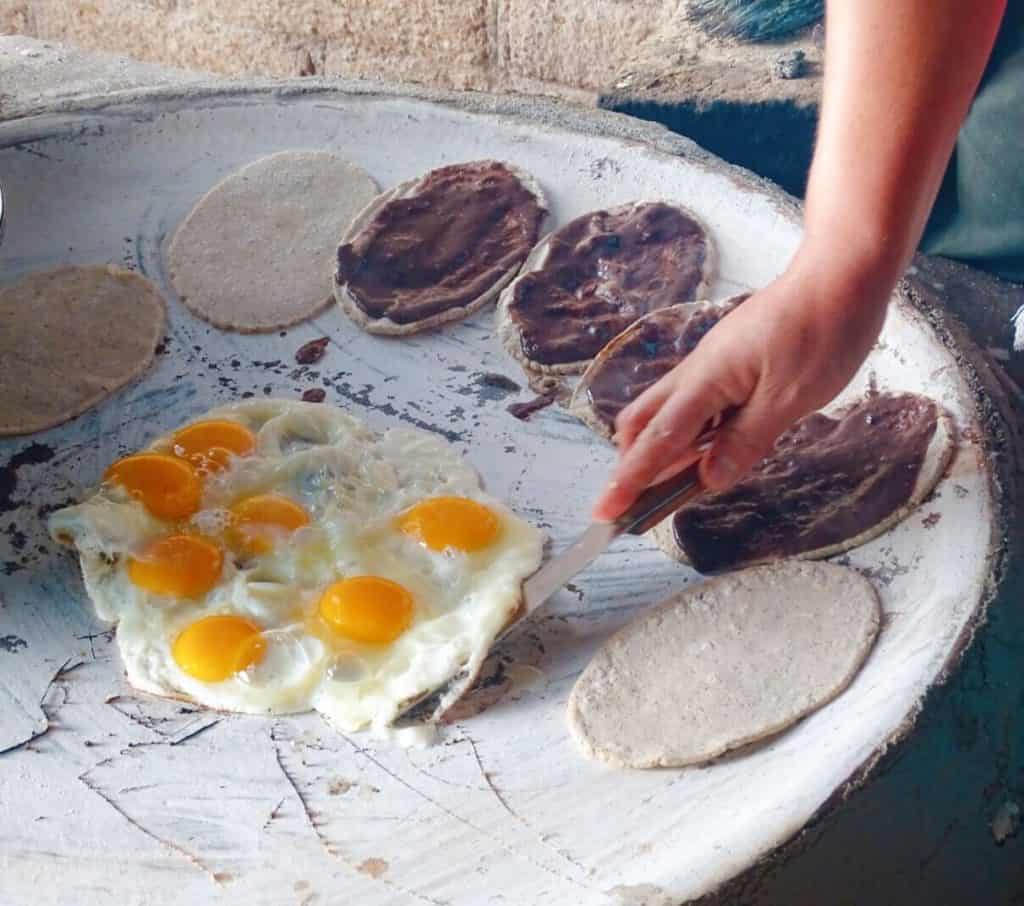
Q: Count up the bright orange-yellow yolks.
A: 7